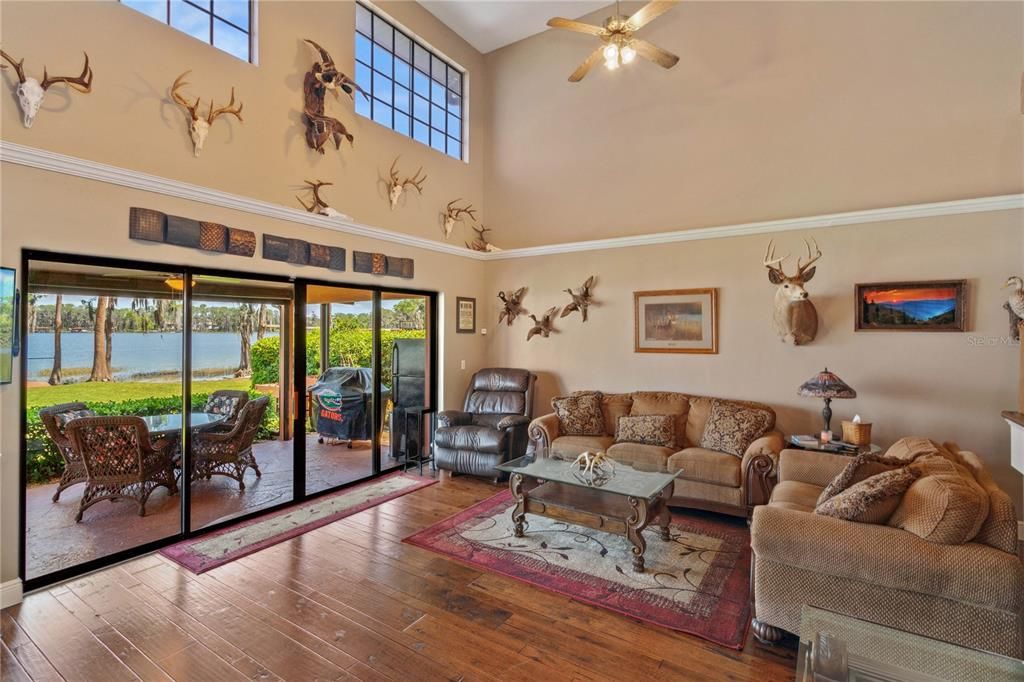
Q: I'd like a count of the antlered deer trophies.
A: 7